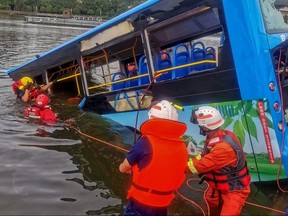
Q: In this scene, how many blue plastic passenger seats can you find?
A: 7